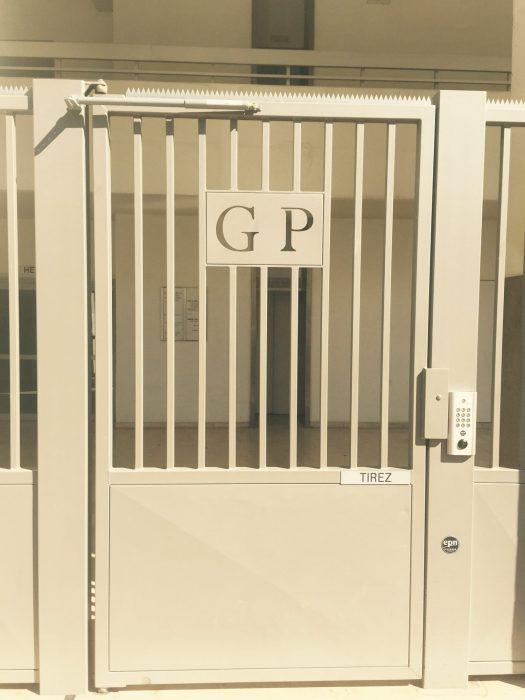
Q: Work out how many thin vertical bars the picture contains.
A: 11